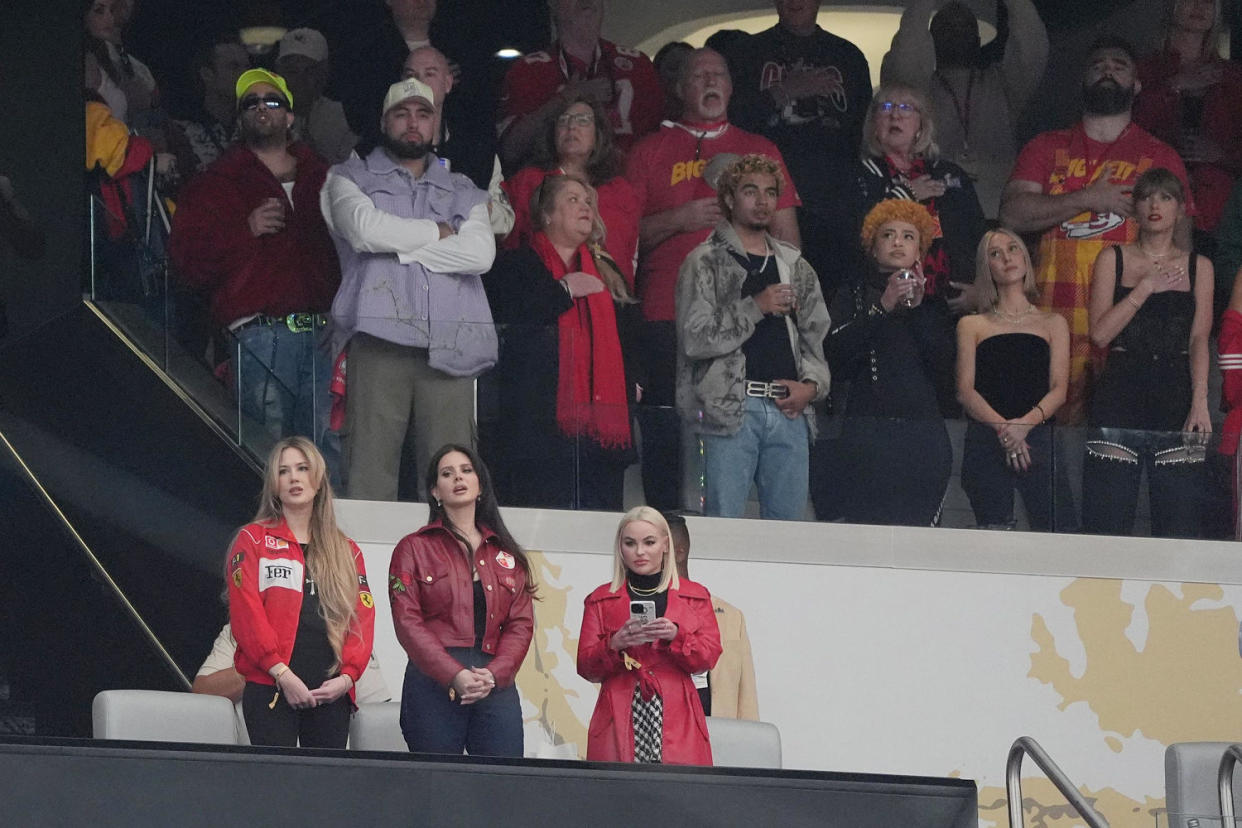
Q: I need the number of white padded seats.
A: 4